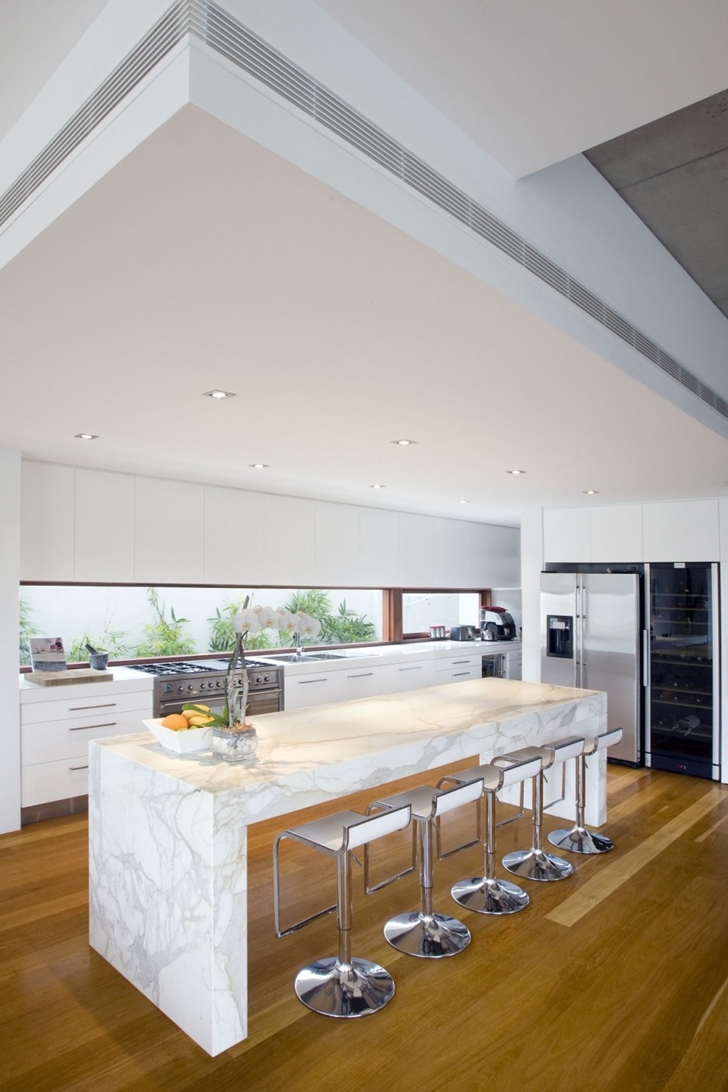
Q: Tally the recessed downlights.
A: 8